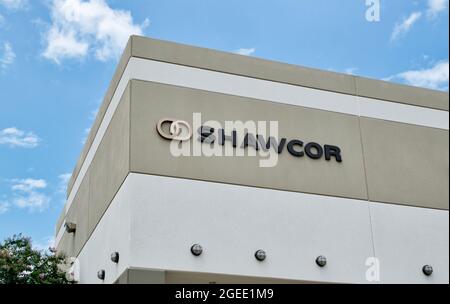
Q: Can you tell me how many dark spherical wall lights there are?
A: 6